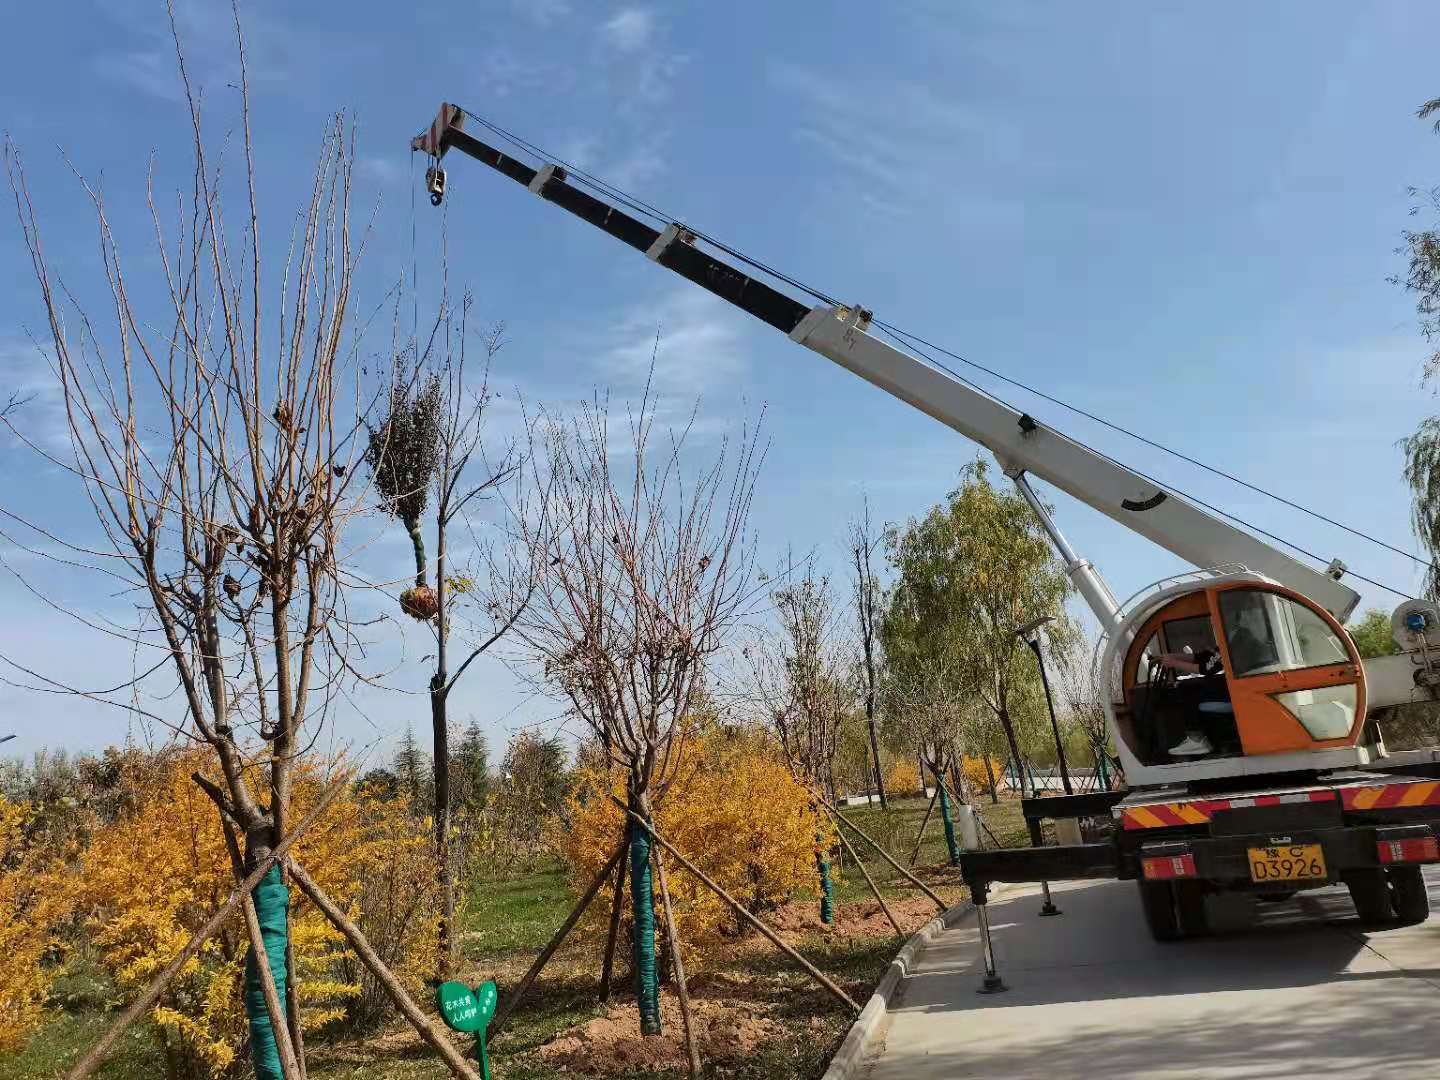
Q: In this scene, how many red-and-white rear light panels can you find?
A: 2